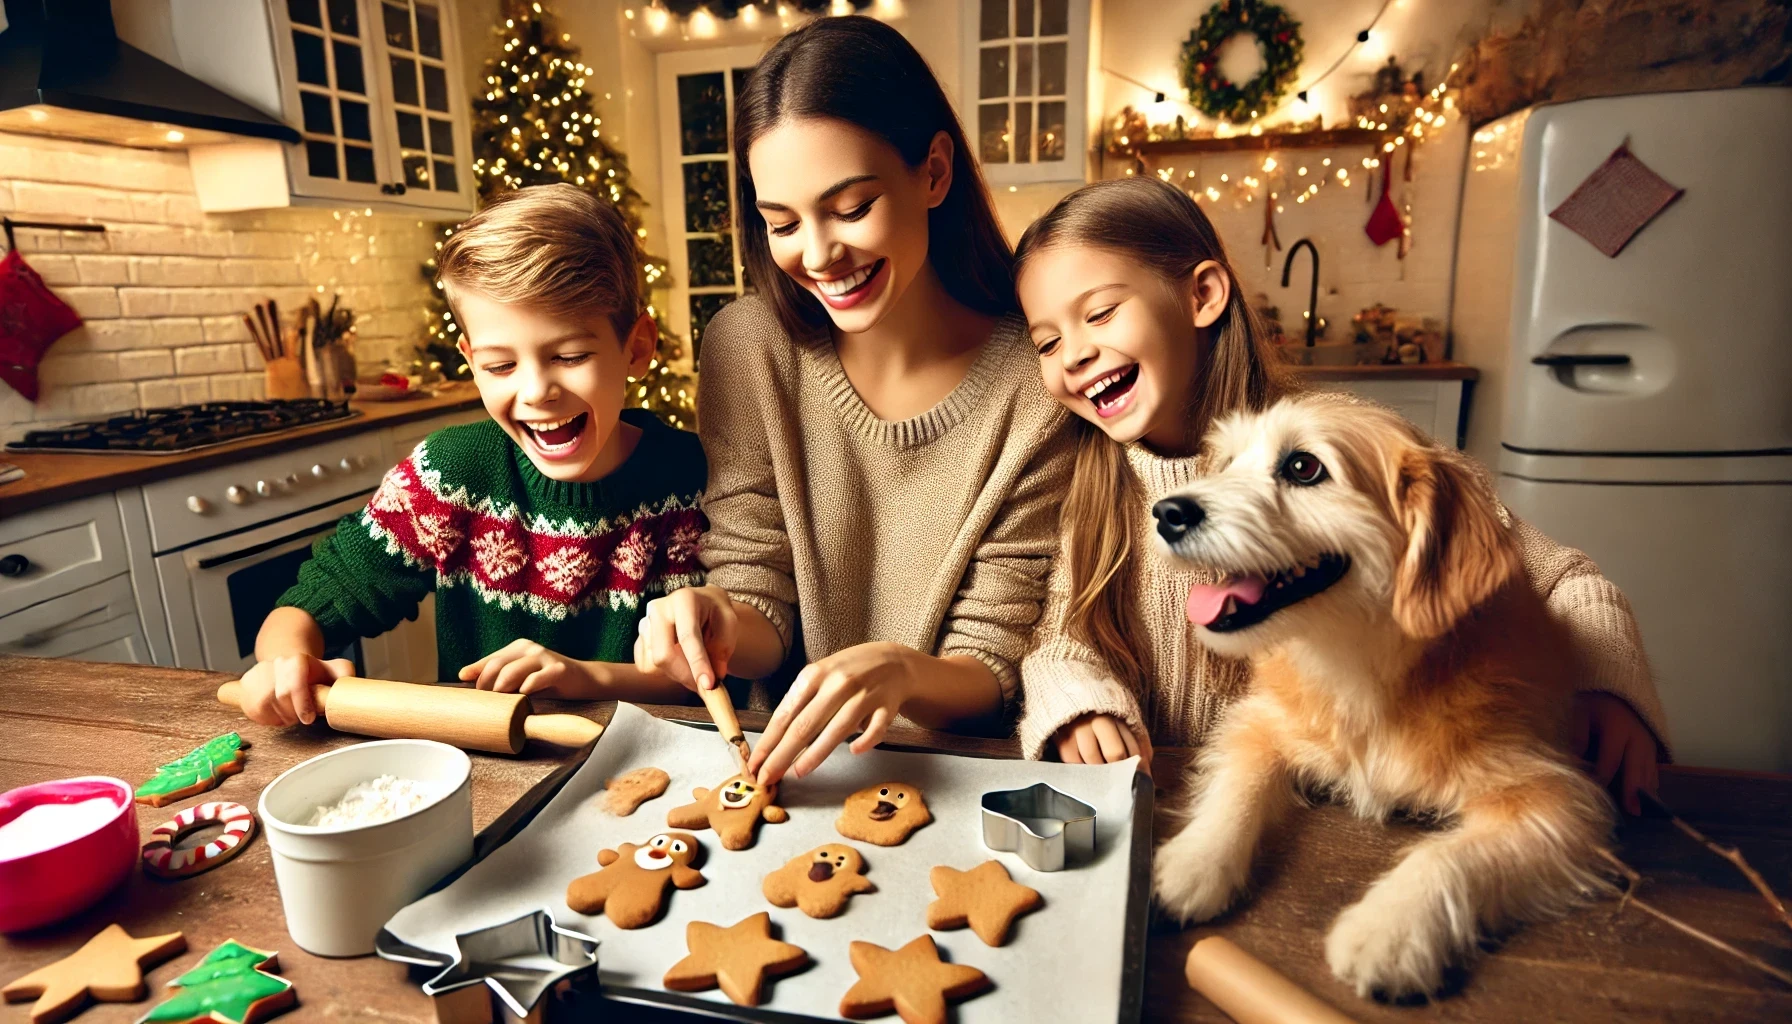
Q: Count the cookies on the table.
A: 12